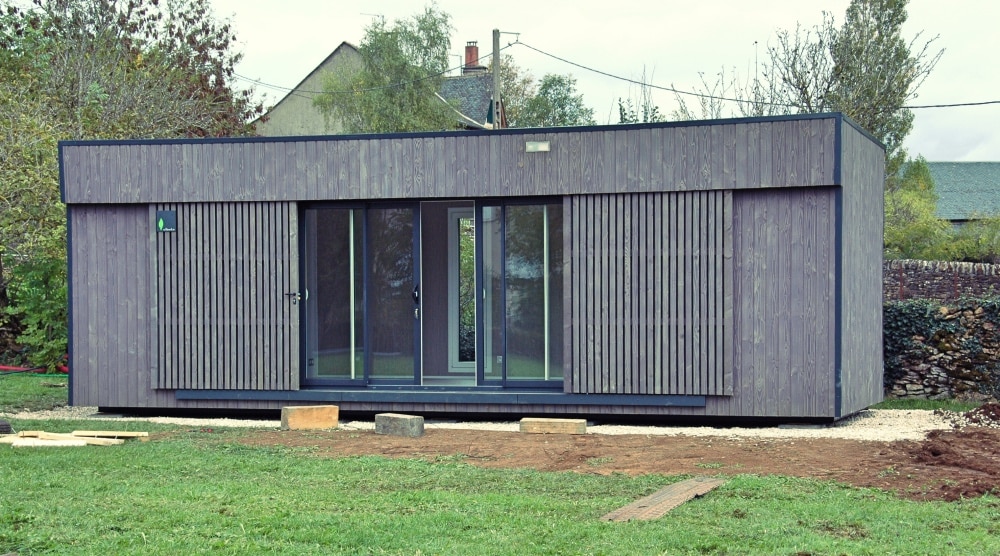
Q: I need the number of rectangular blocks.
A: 3